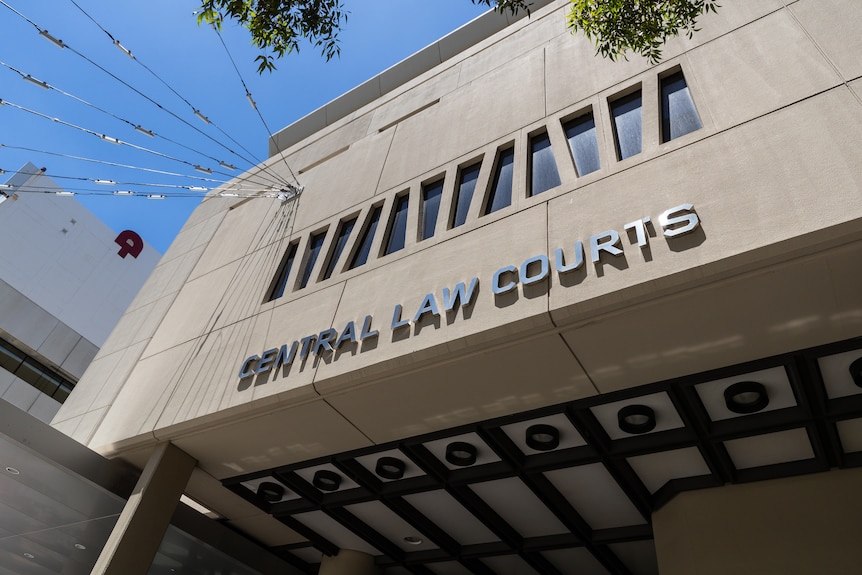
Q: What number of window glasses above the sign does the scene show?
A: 12